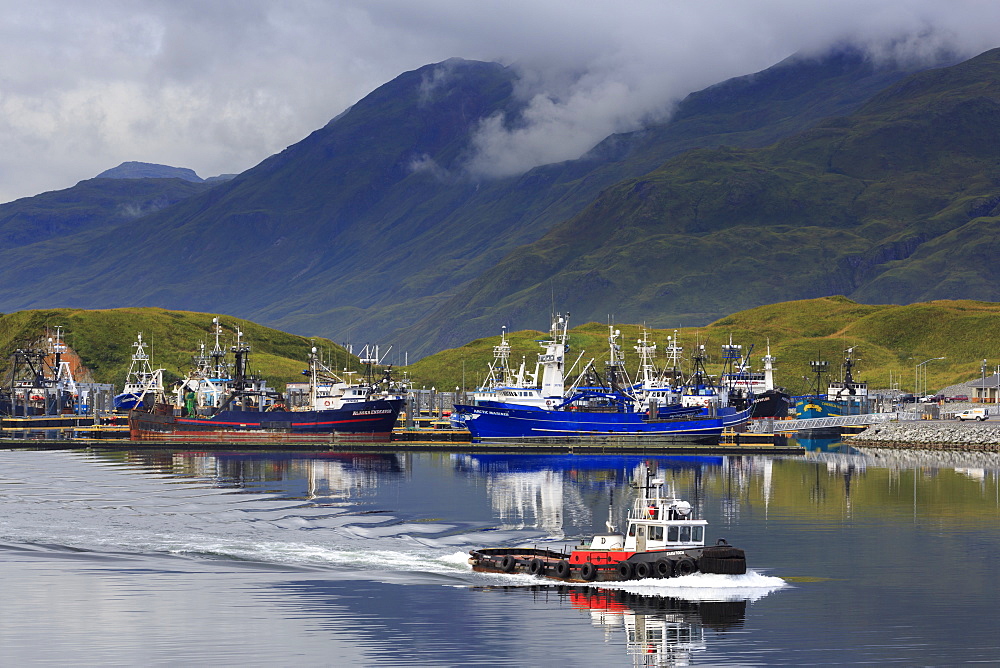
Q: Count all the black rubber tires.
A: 8